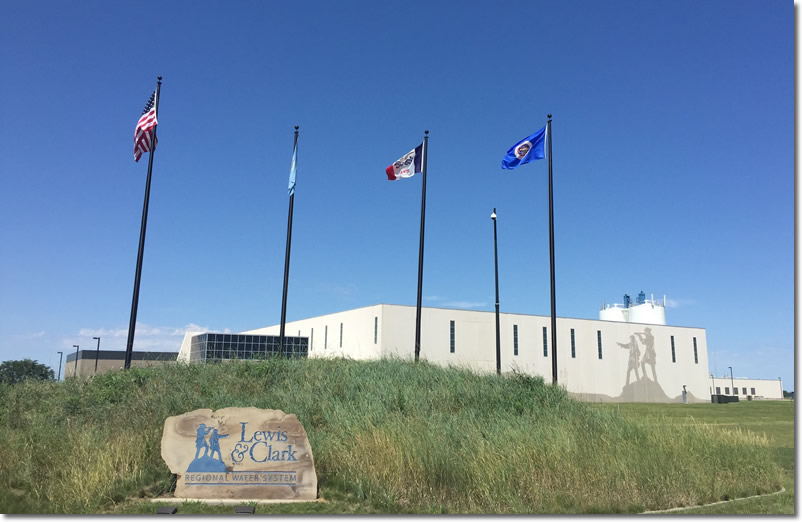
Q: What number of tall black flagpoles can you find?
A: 4